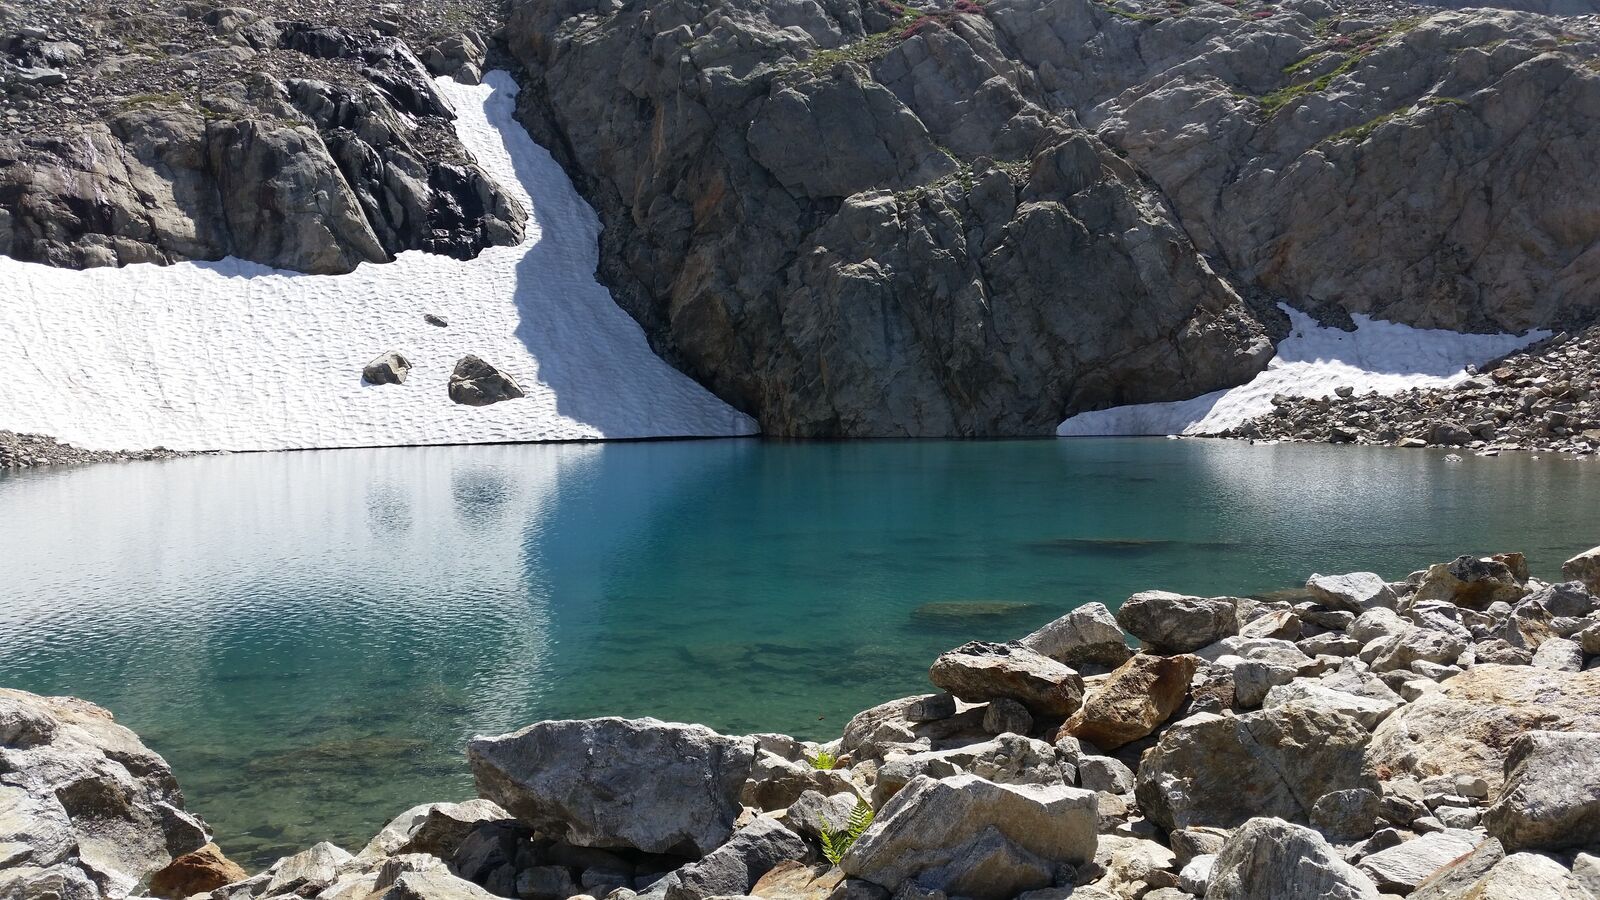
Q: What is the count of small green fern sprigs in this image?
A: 2